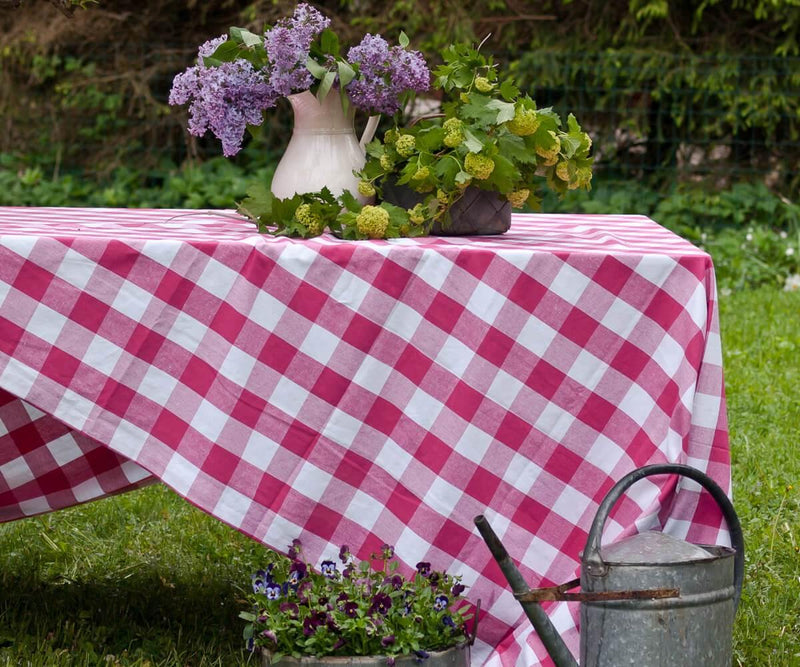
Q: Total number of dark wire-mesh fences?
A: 1